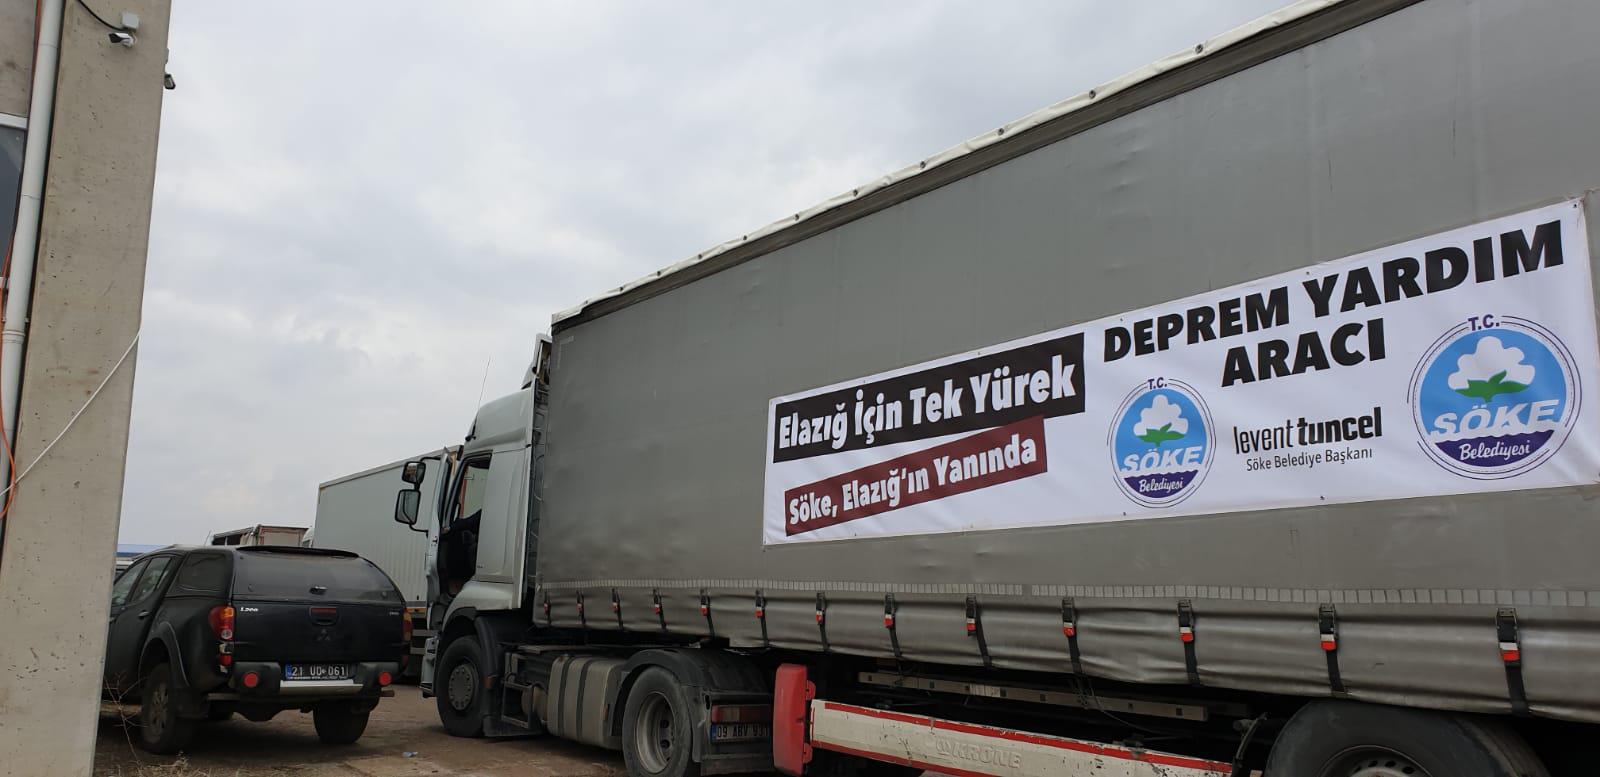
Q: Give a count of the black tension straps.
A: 13